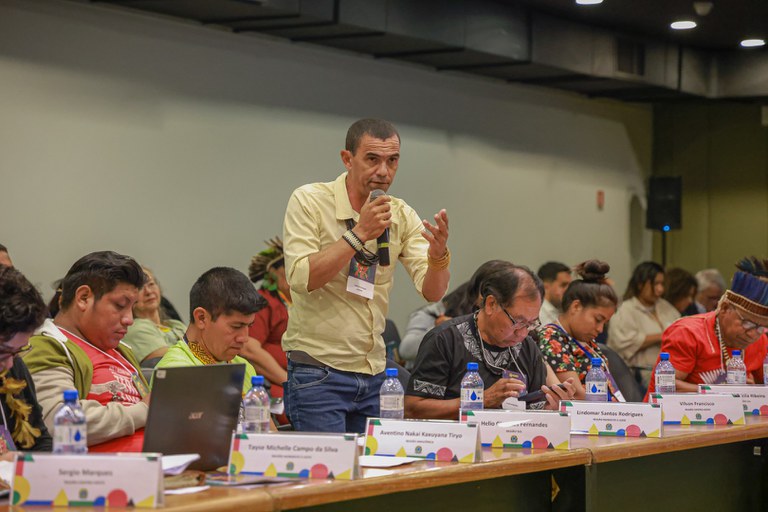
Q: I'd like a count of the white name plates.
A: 7